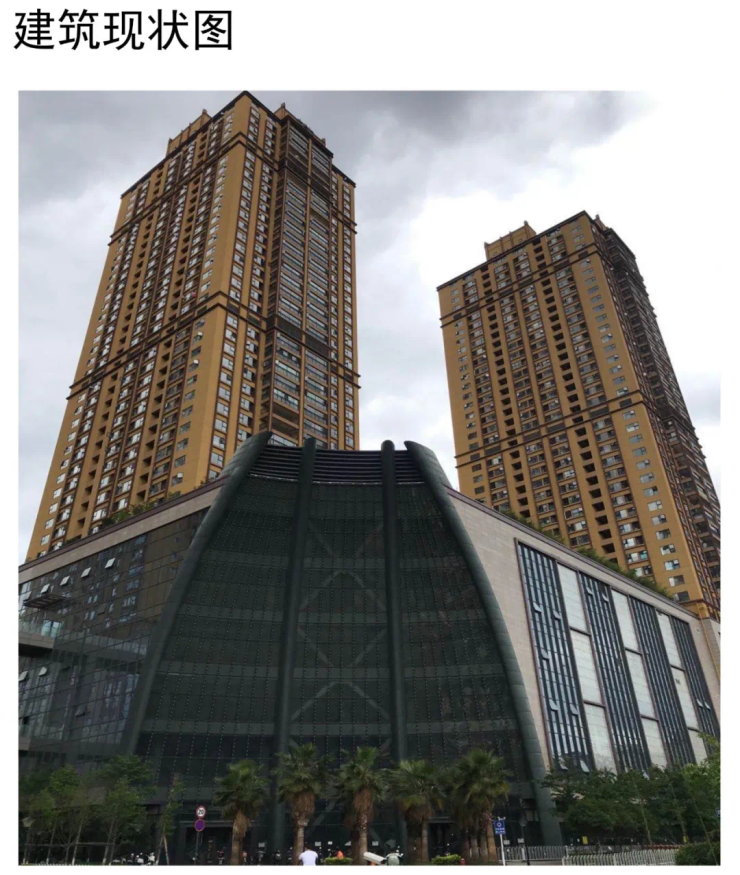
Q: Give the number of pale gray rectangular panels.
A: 9